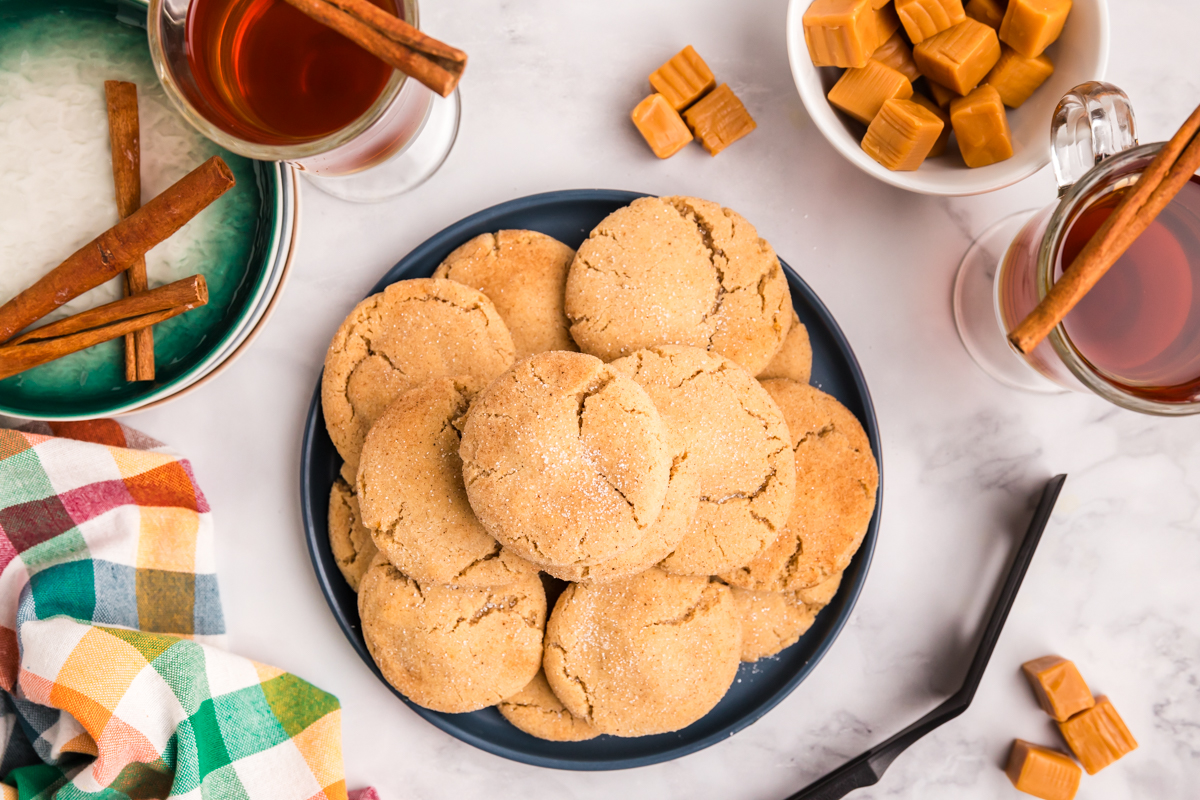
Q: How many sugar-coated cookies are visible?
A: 14